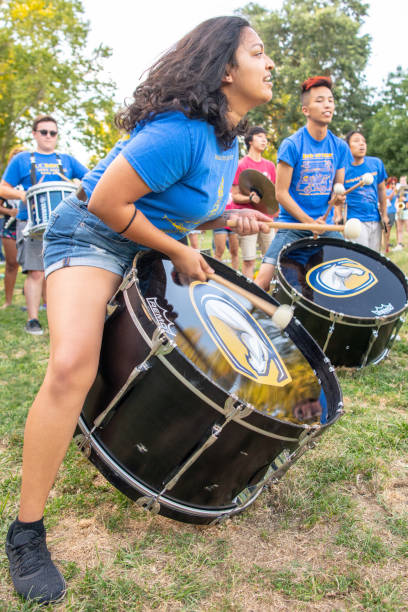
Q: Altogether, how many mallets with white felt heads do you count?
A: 4